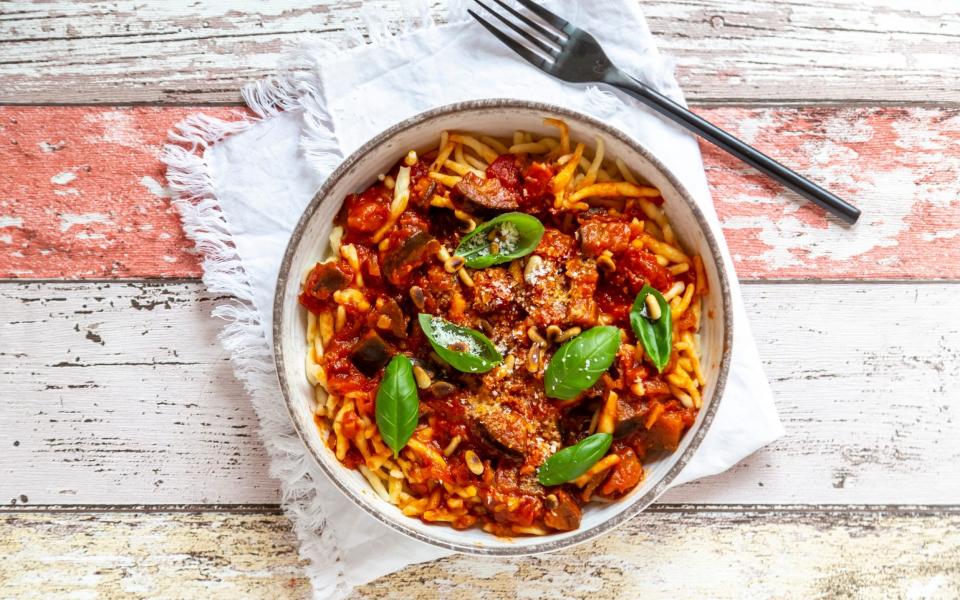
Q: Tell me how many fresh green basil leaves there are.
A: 6